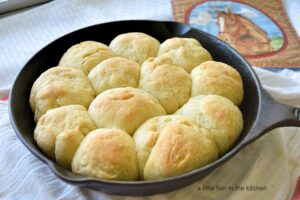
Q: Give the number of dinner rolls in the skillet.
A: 12